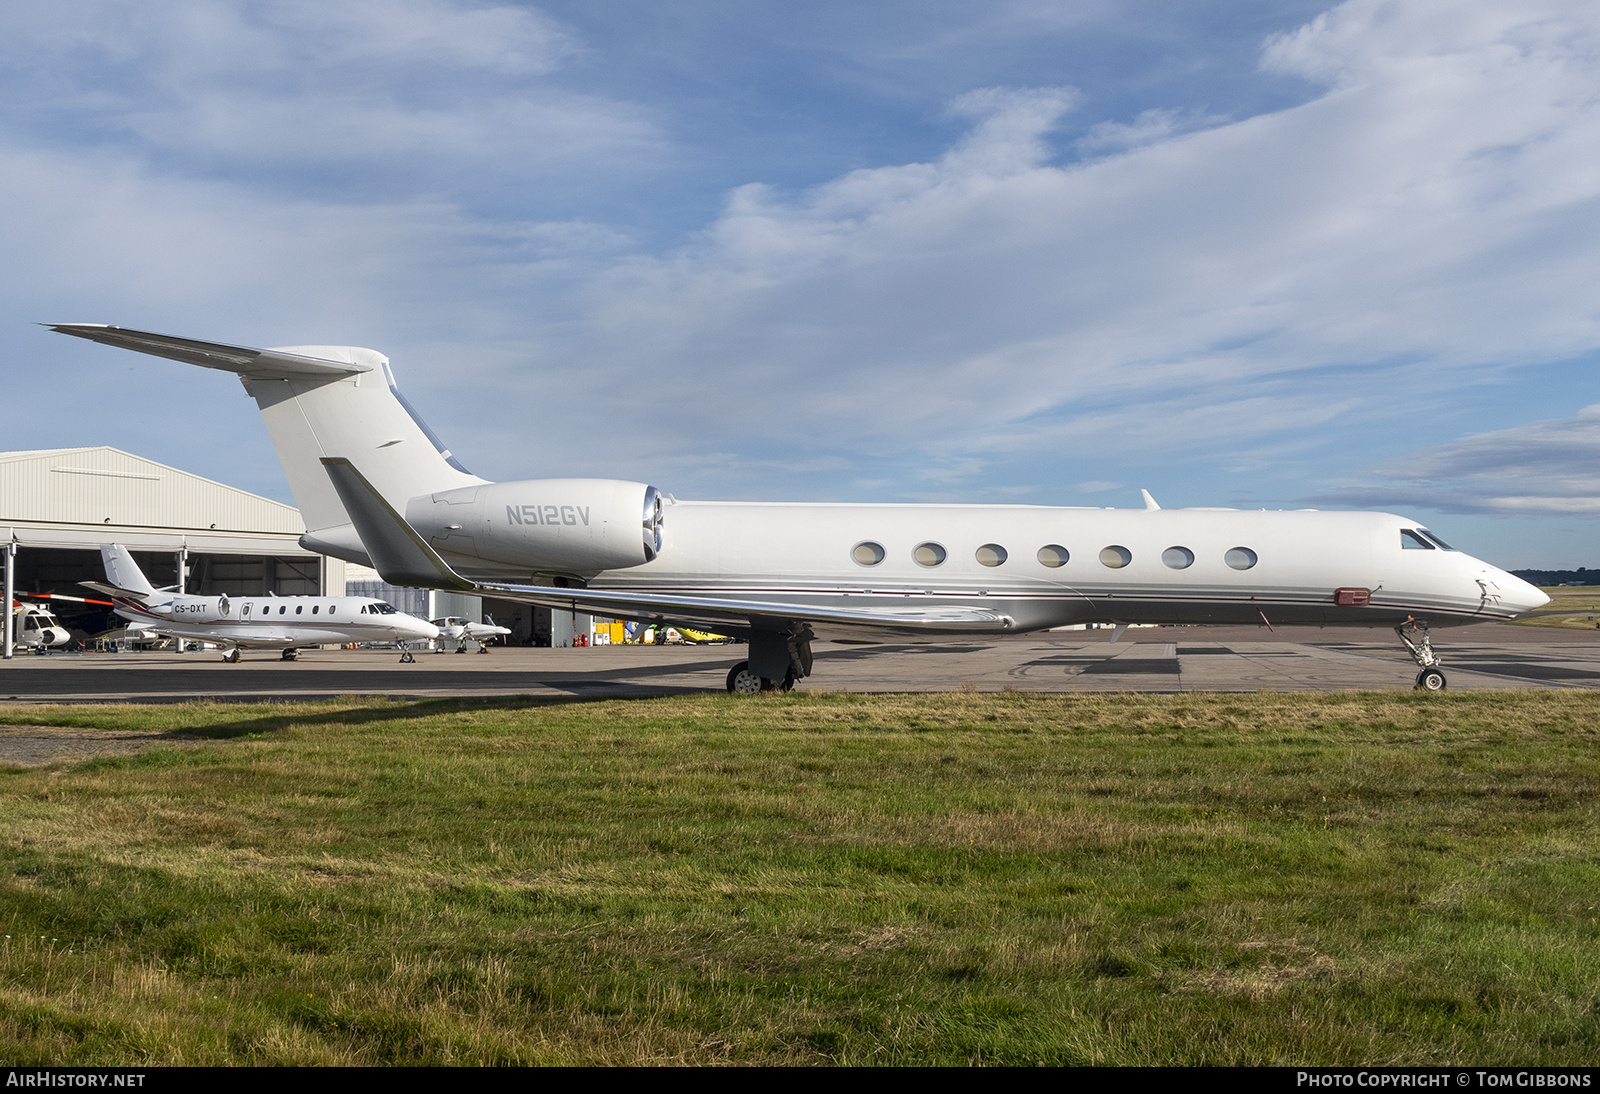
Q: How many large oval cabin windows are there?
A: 7